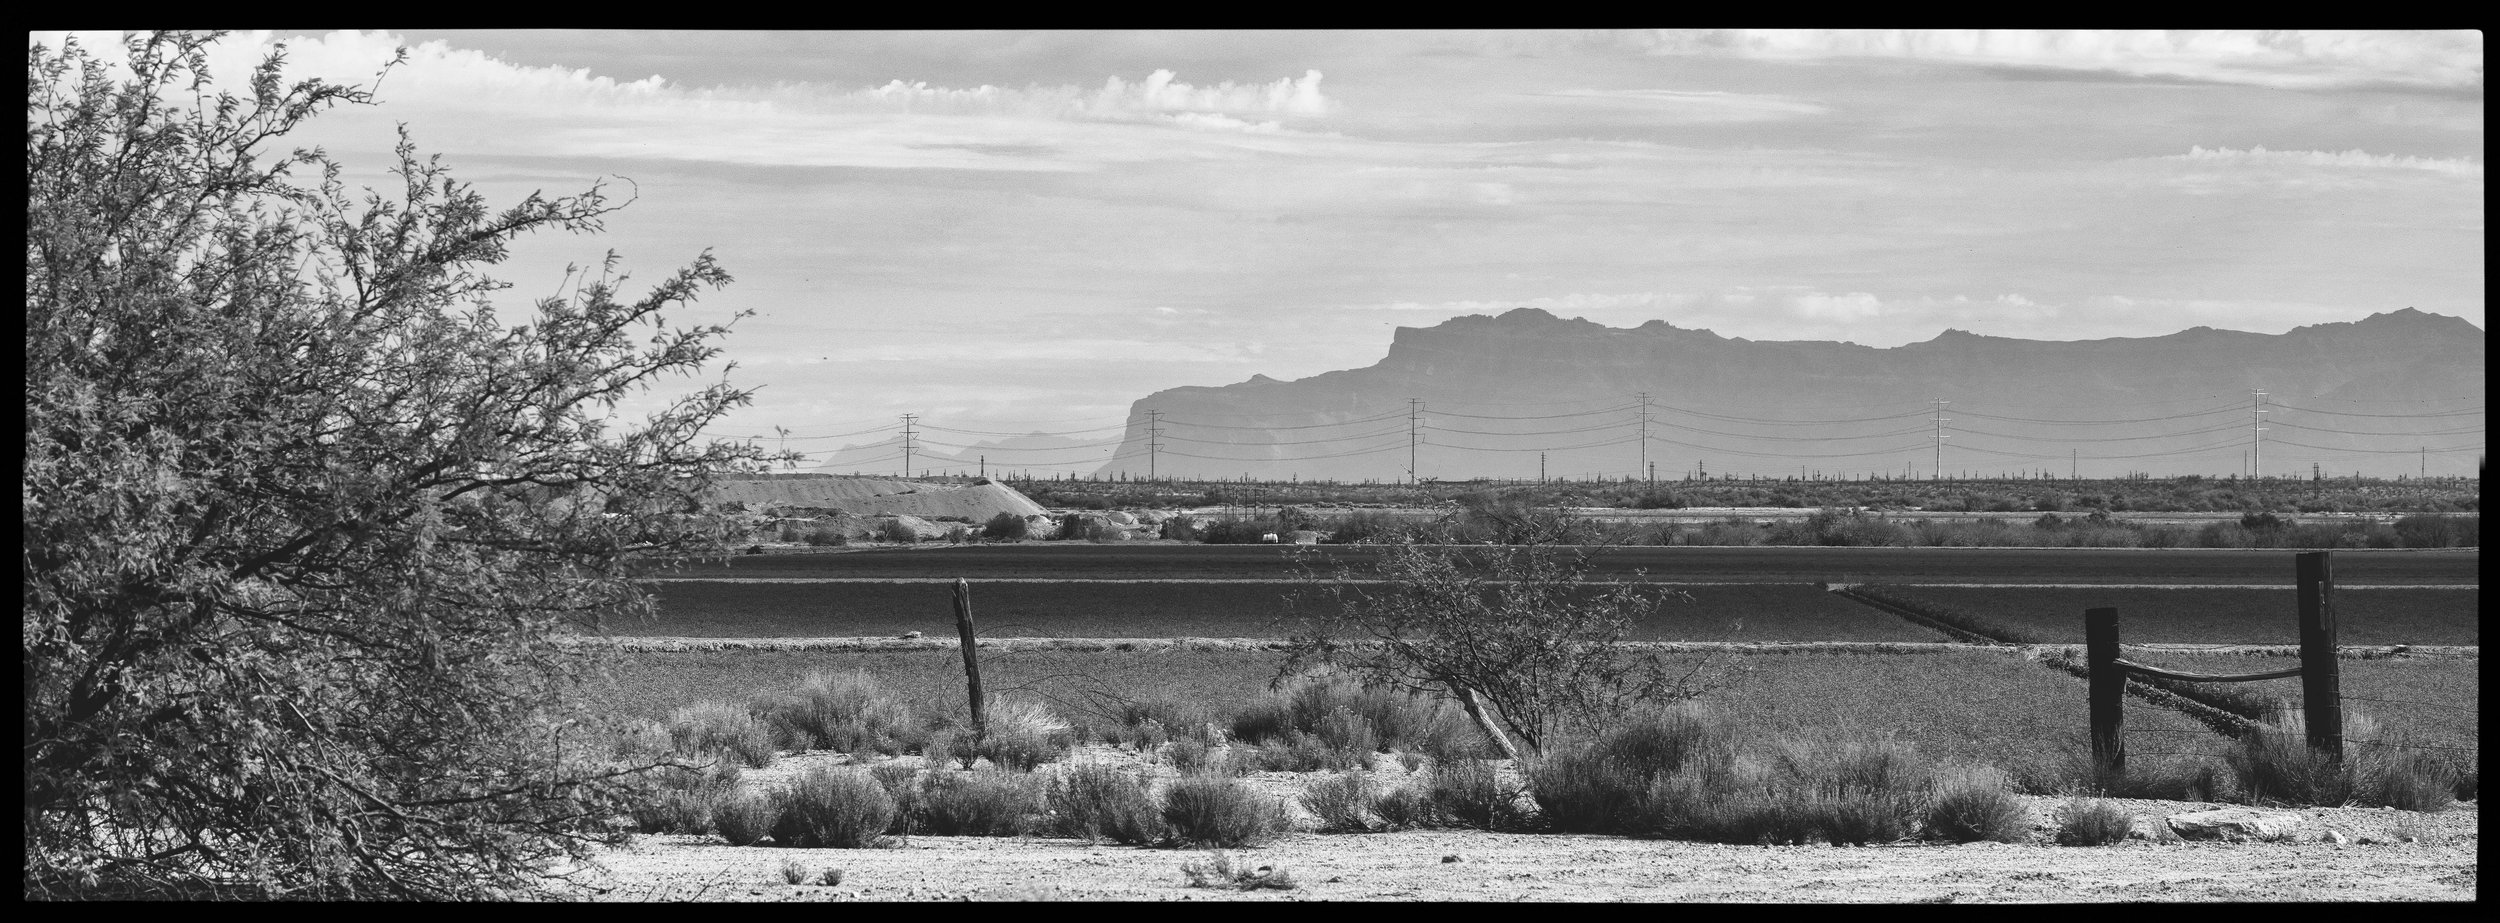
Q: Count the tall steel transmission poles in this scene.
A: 6